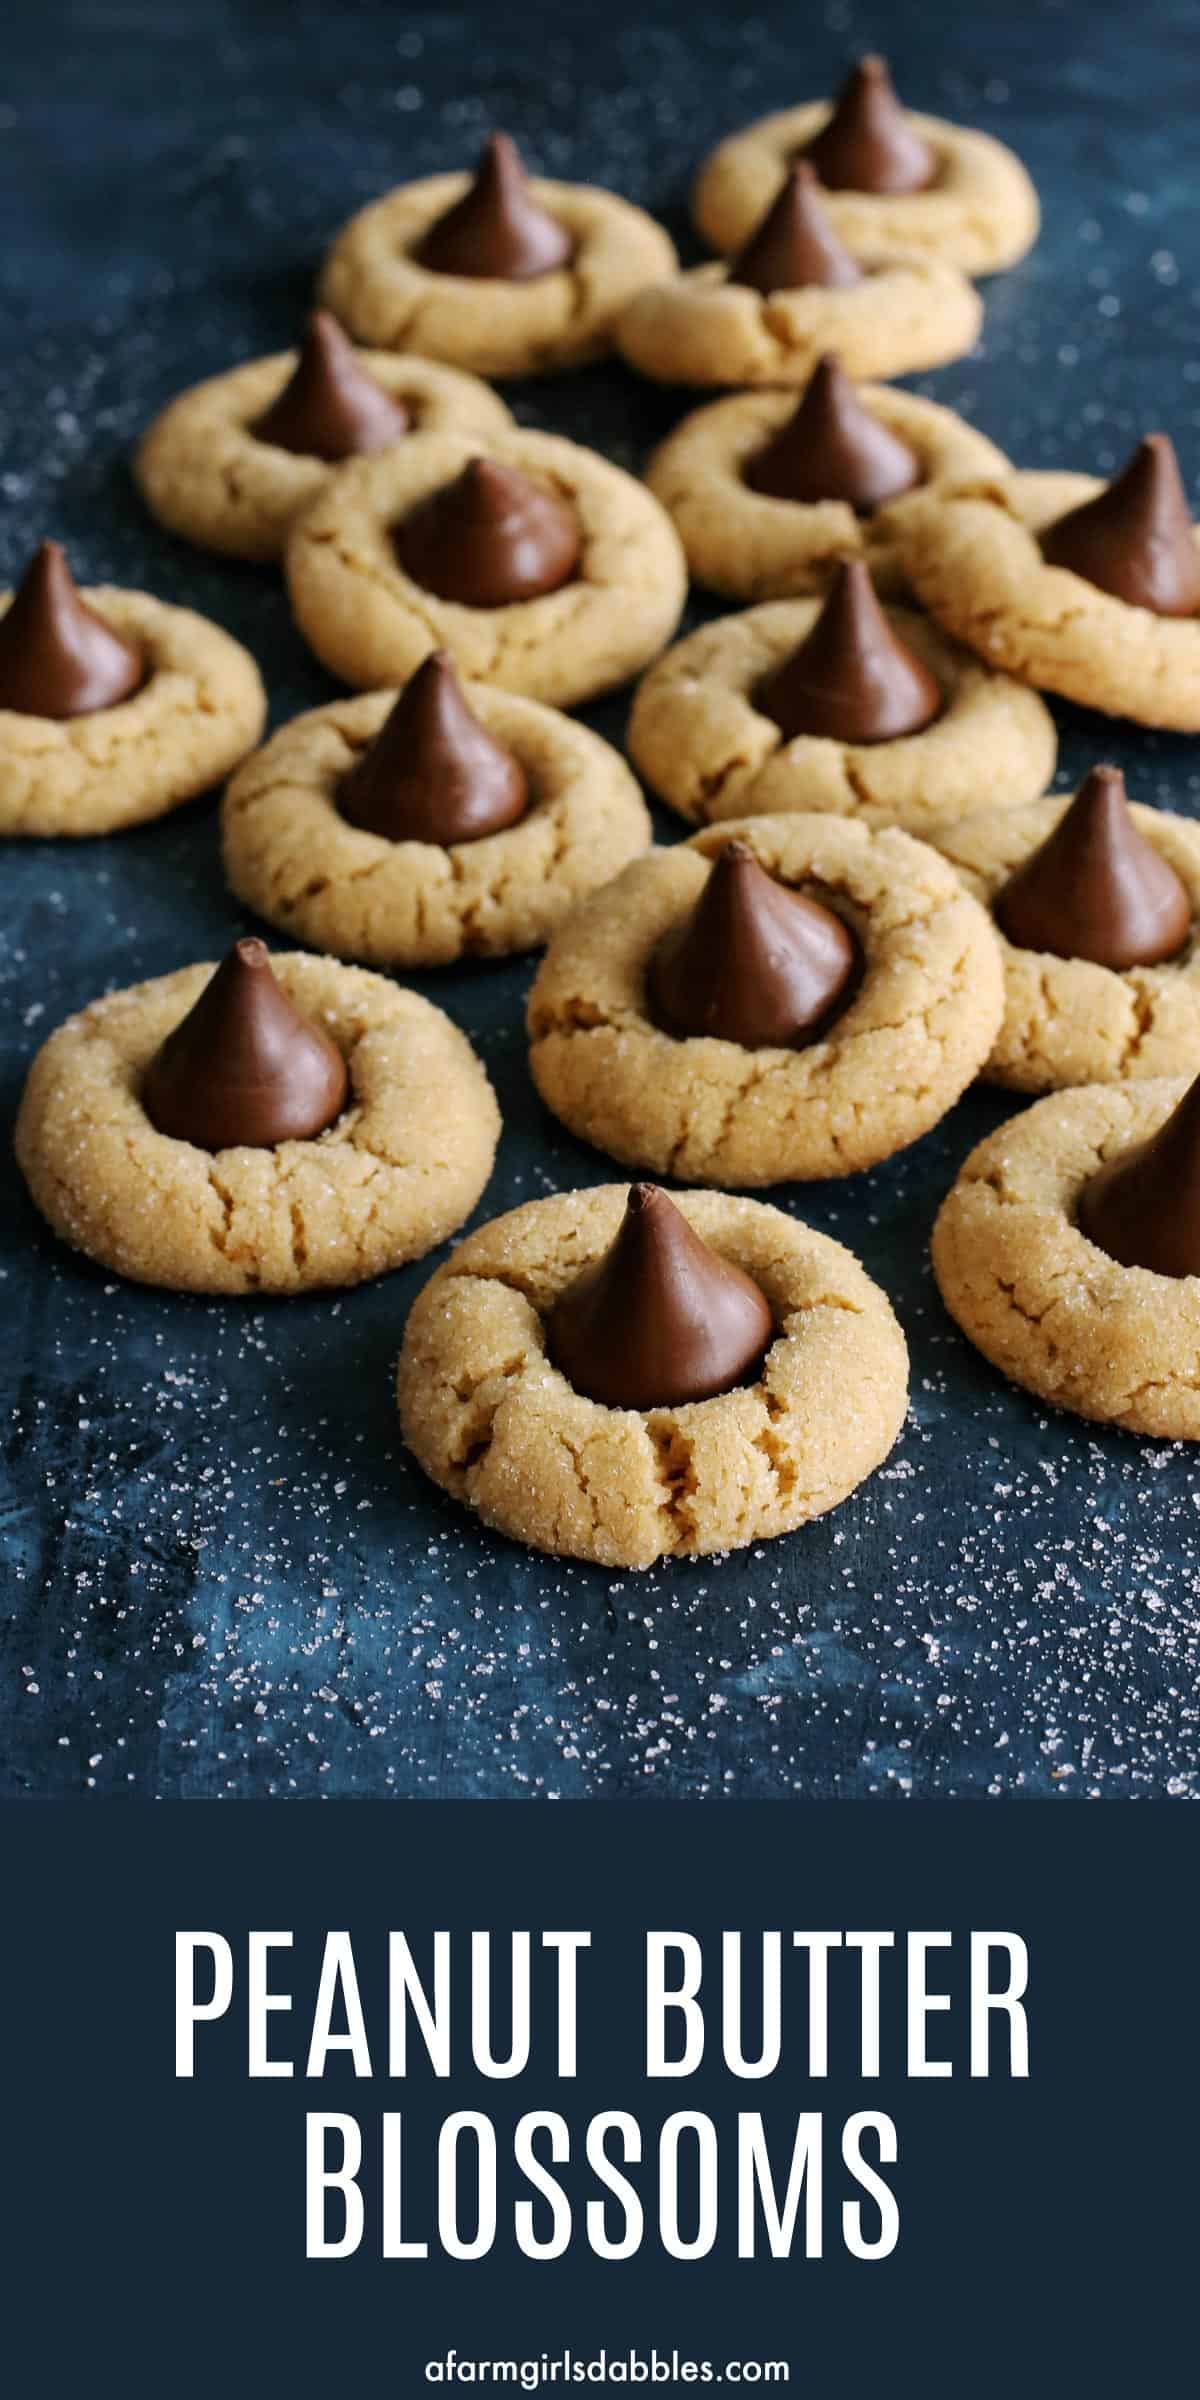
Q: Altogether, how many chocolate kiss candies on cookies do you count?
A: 15